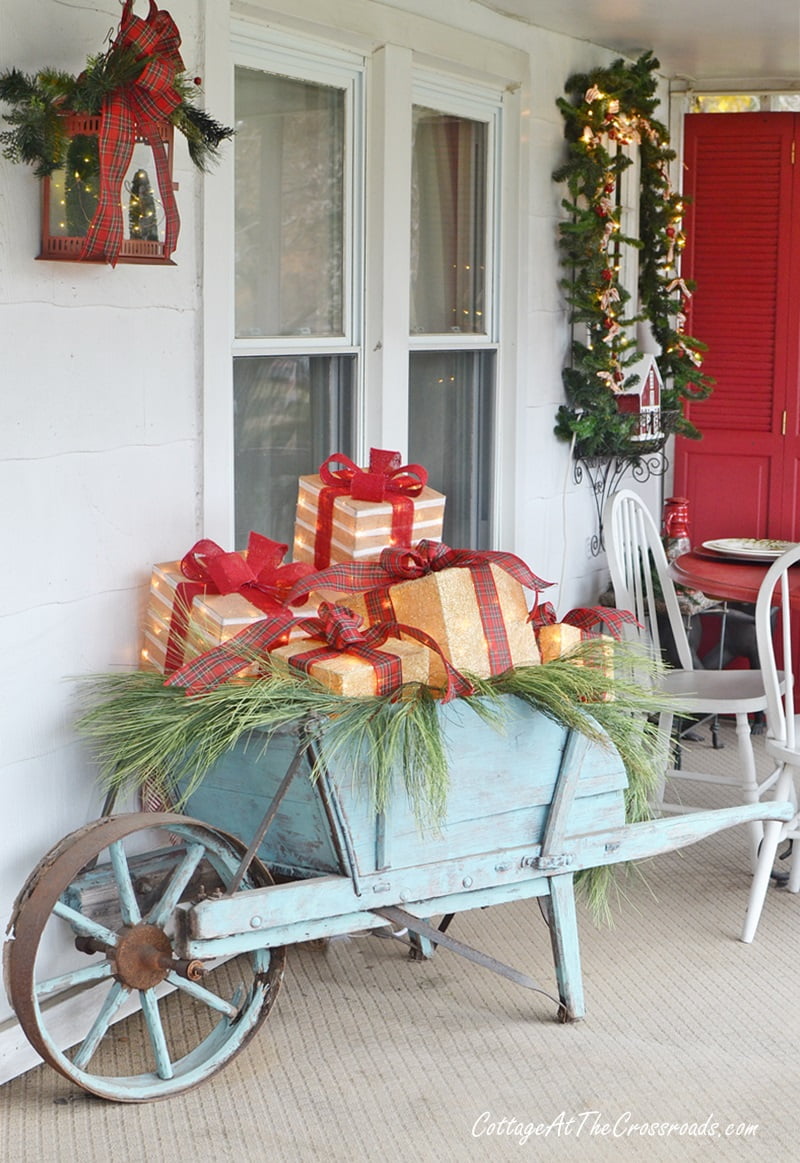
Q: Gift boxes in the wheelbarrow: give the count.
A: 5